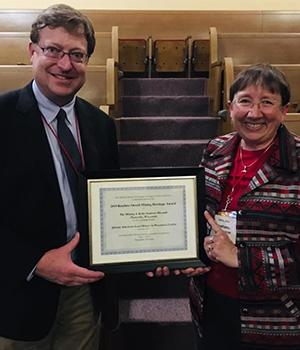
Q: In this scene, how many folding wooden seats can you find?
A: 3